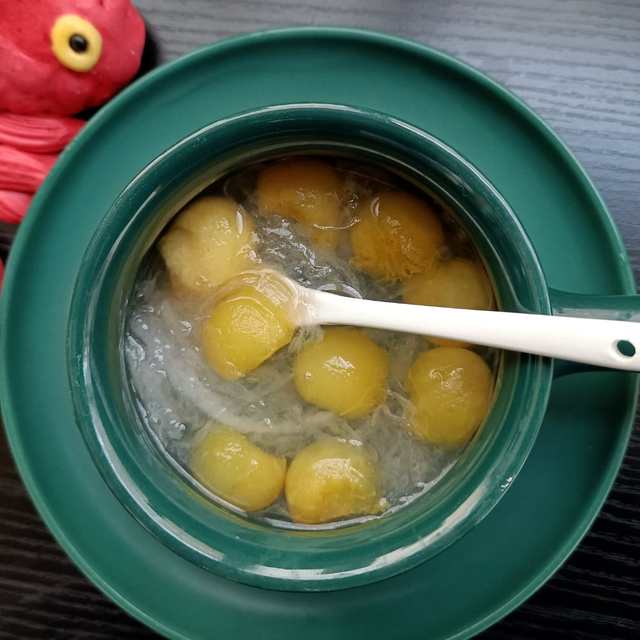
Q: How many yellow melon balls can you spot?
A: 9